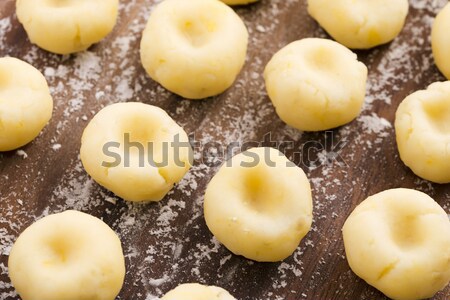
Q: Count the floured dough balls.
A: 13